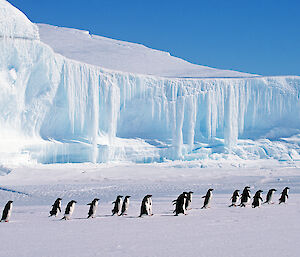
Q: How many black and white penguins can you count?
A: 15